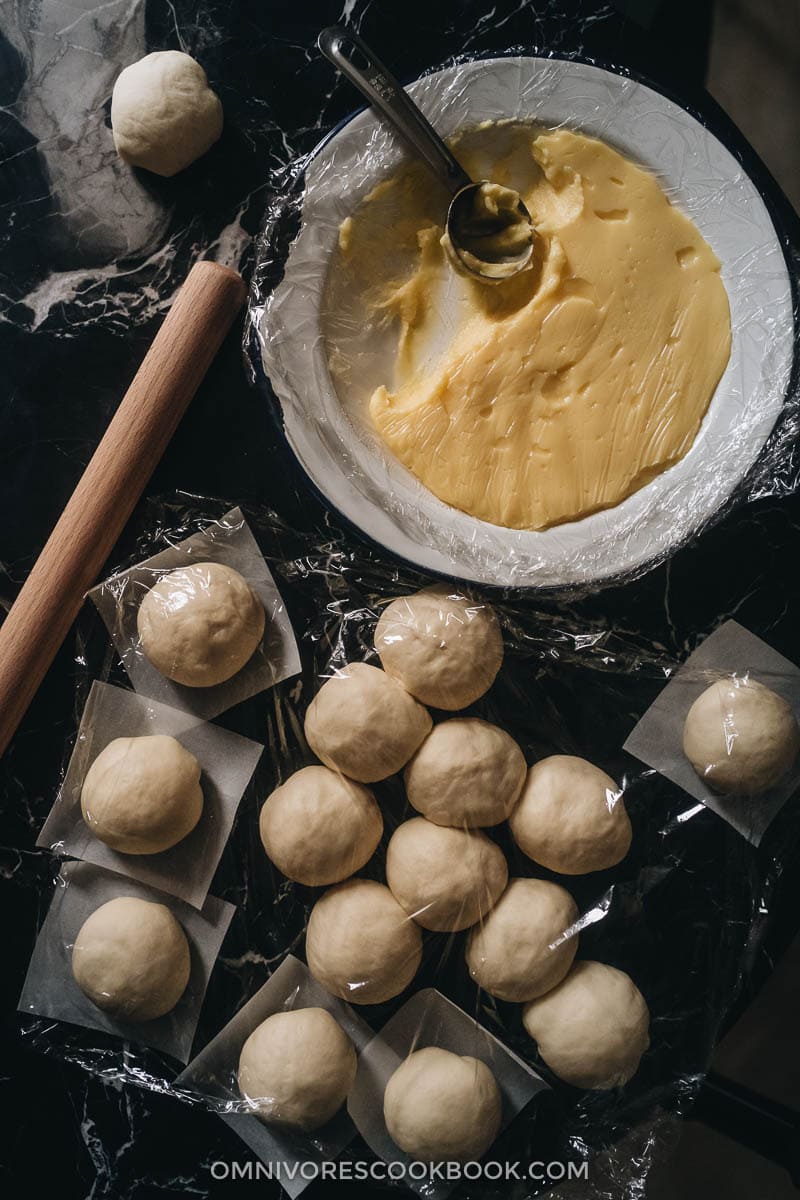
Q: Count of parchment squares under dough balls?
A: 6